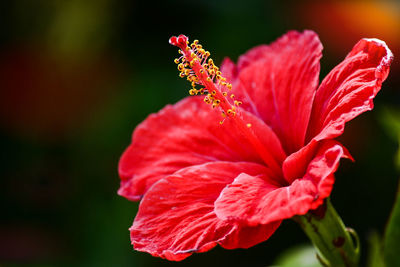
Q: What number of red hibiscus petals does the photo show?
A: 5